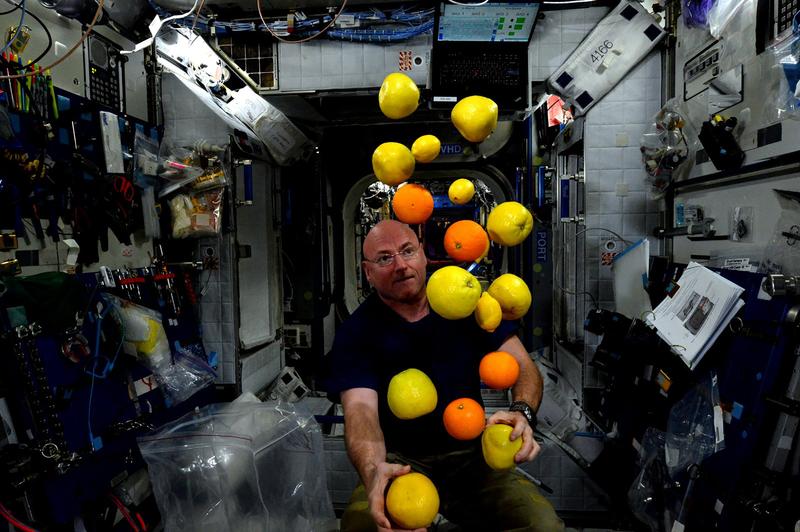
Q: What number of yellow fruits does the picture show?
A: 12